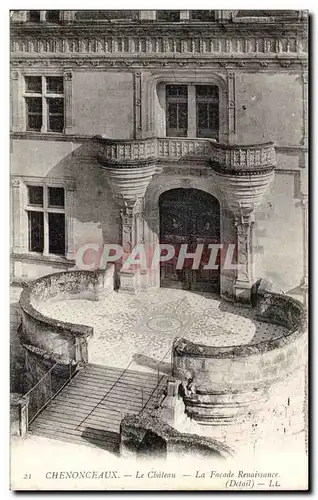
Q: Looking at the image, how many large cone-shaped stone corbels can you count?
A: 2